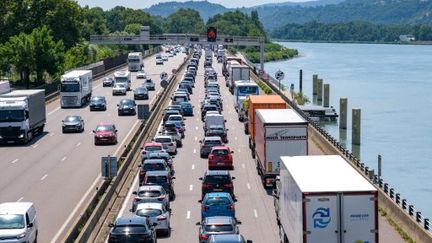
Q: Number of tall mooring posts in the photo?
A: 5